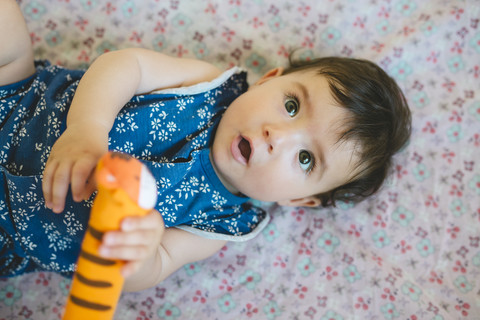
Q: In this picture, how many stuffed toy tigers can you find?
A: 1